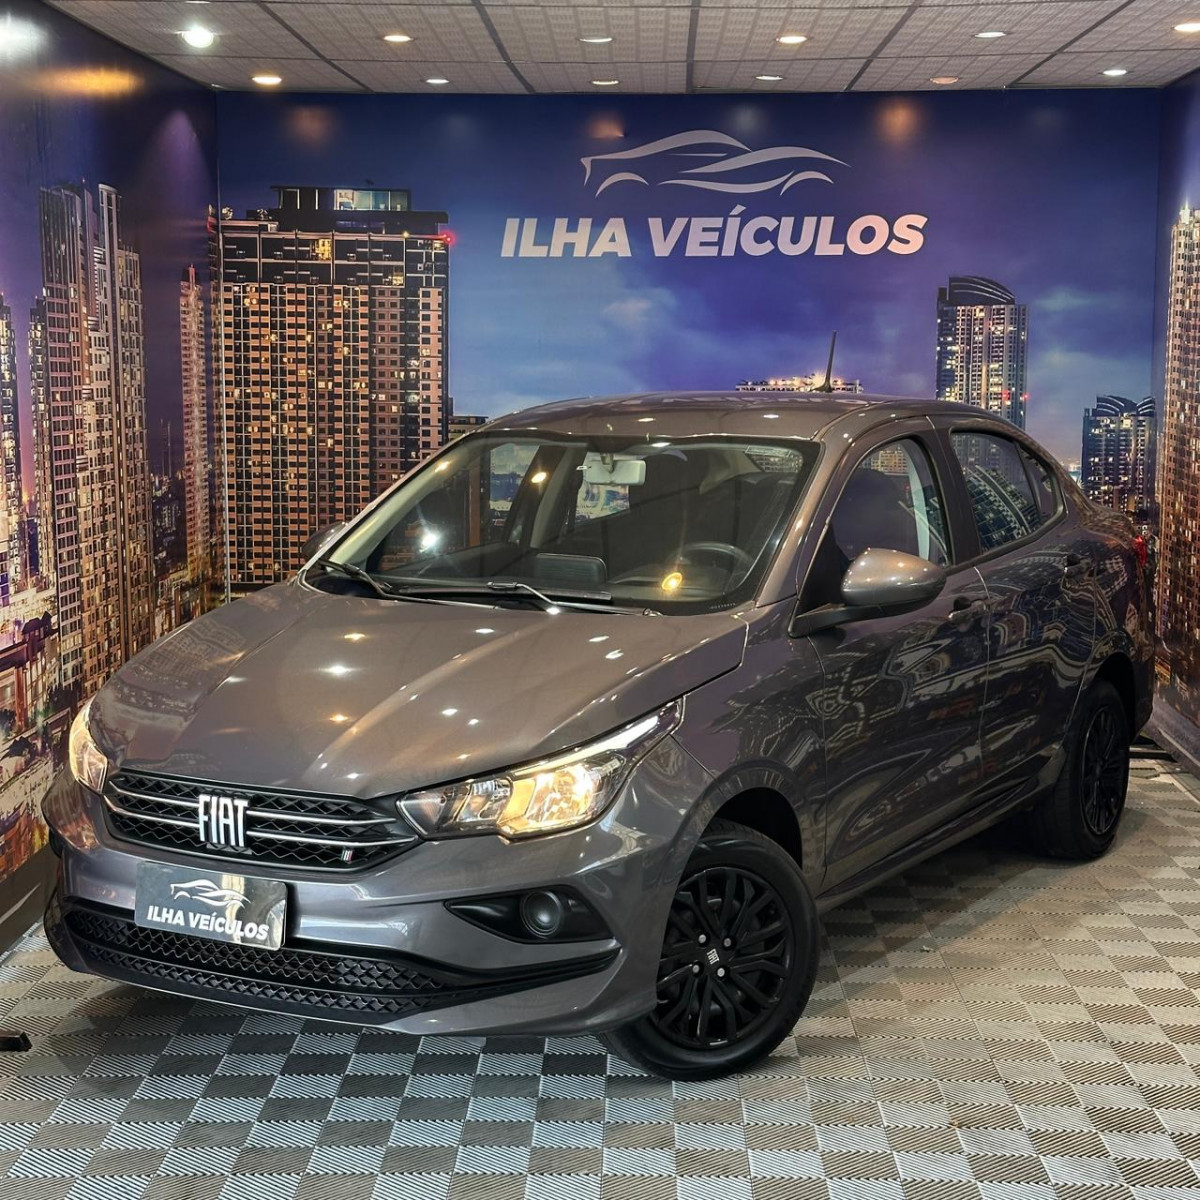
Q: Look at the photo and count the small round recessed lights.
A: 12